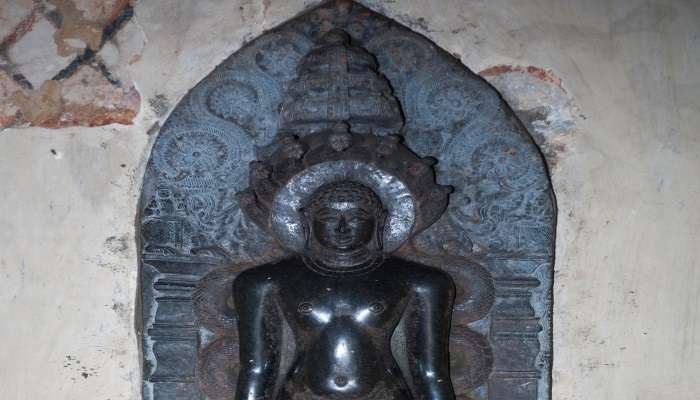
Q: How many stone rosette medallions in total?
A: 6